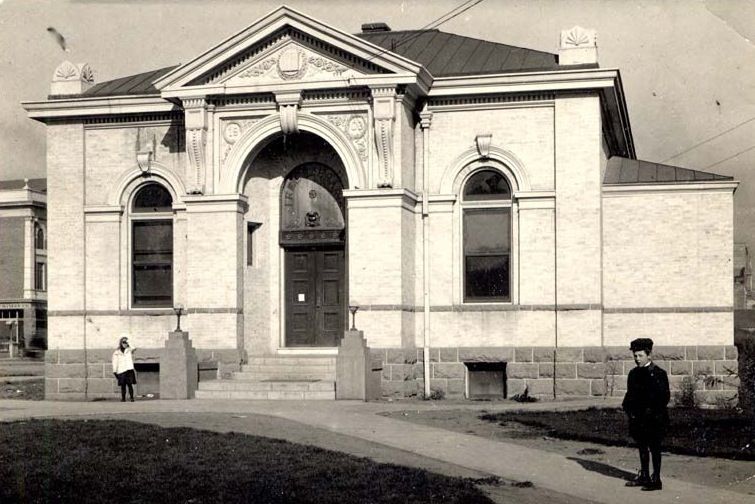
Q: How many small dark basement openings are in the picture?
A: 2